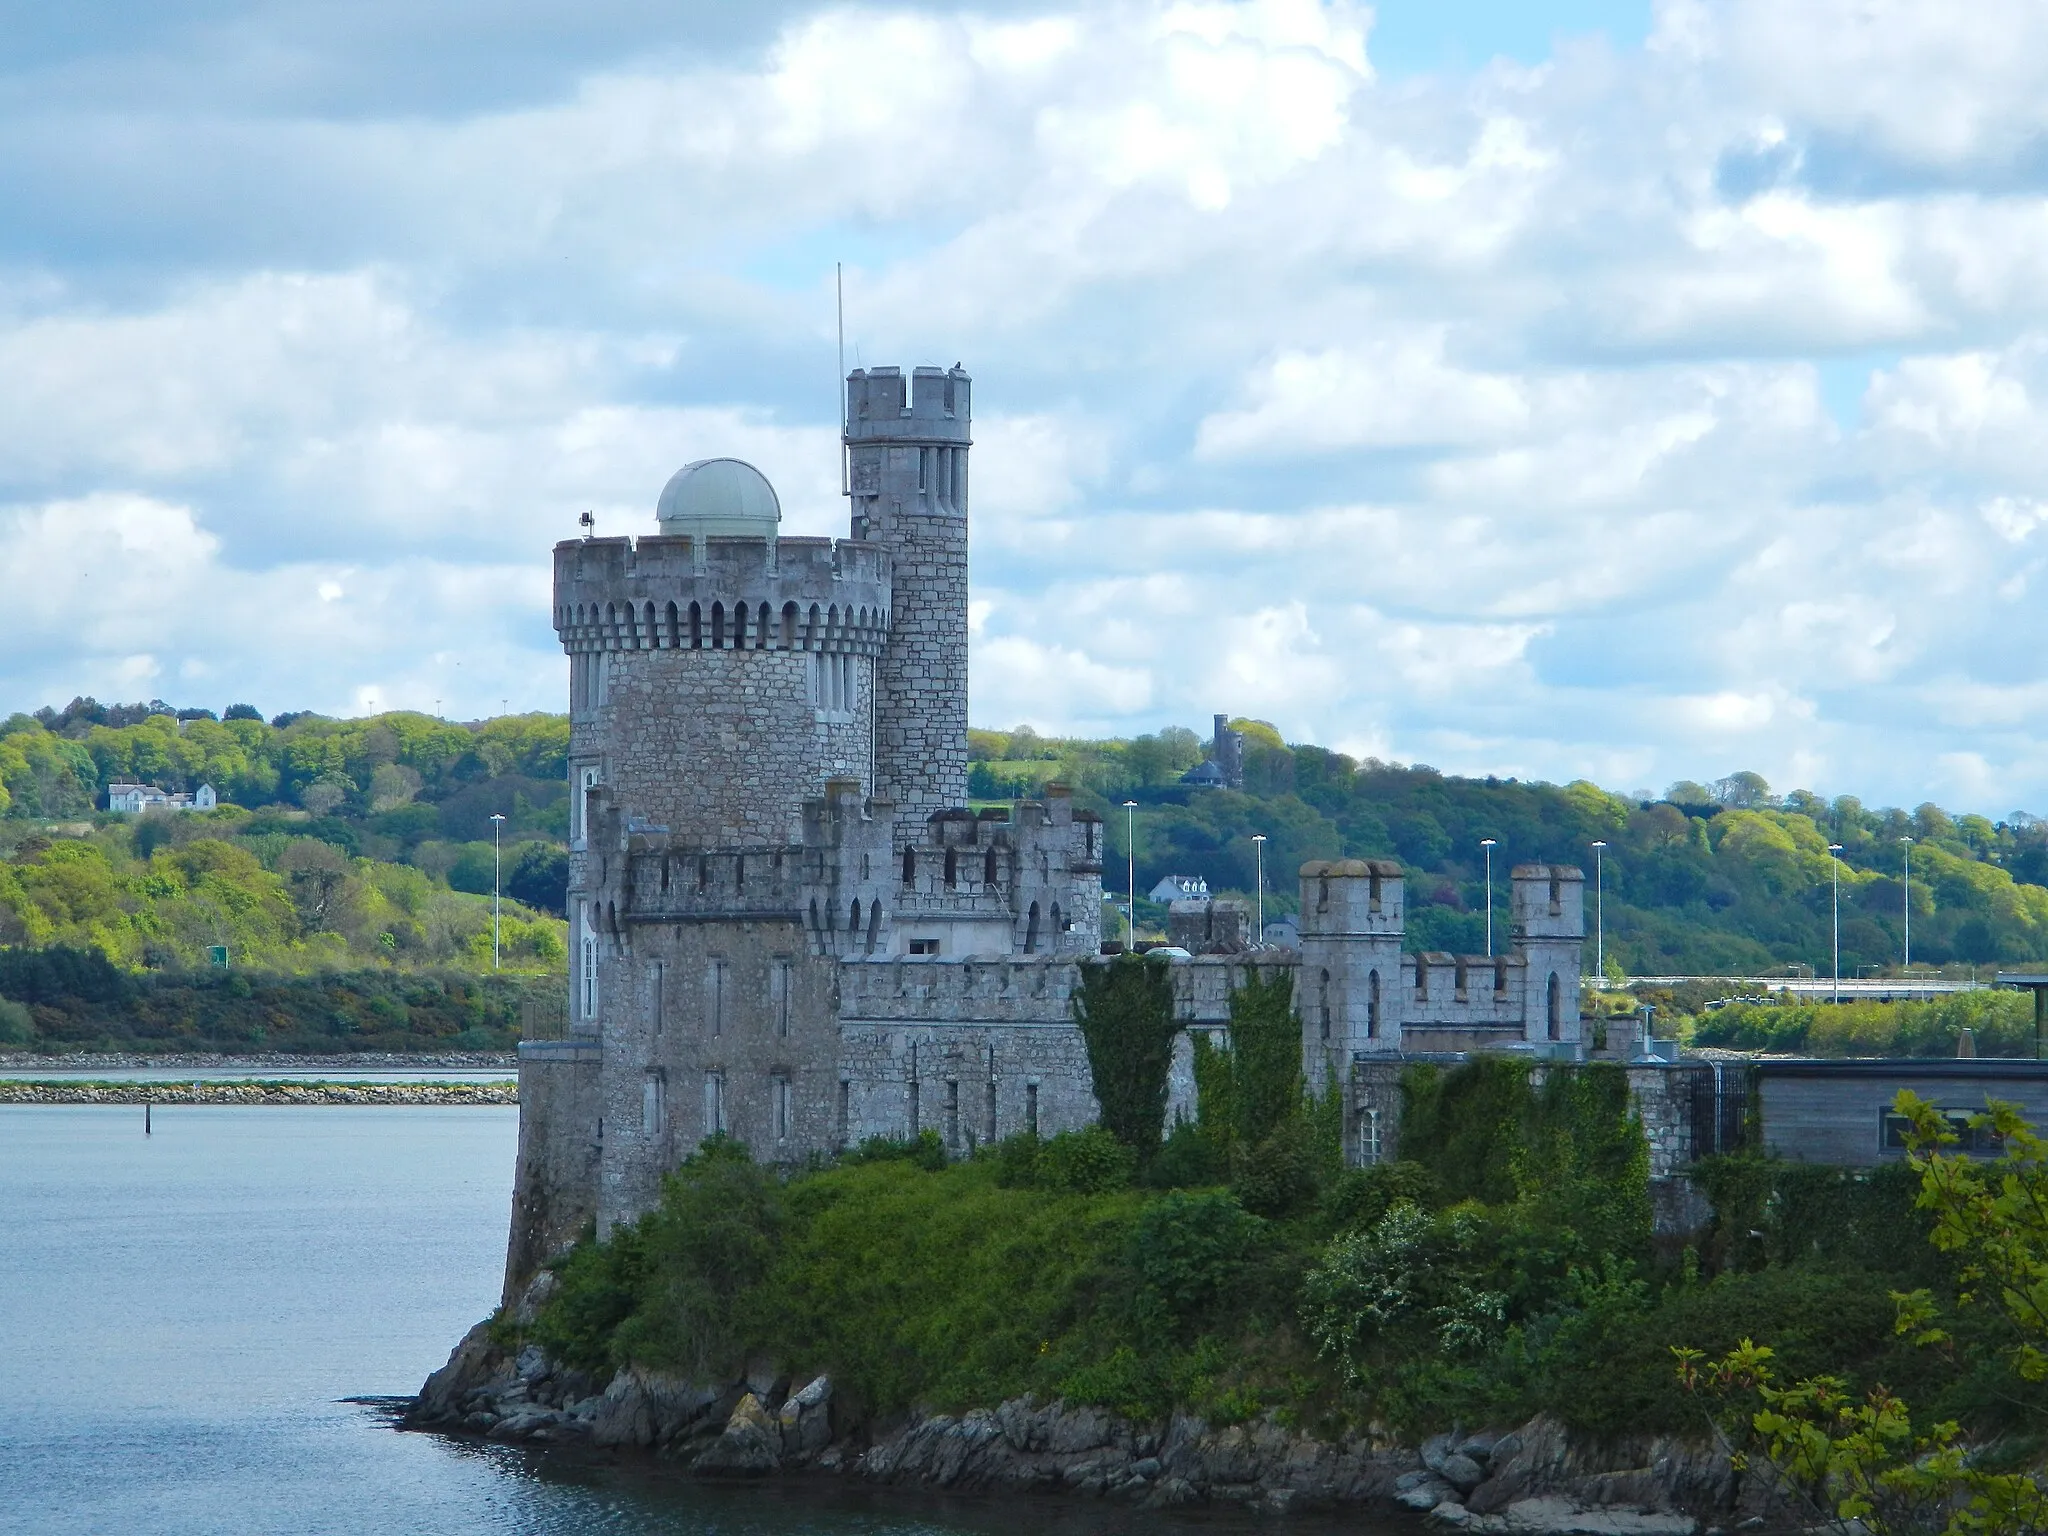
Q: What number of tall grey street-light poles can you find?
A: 7